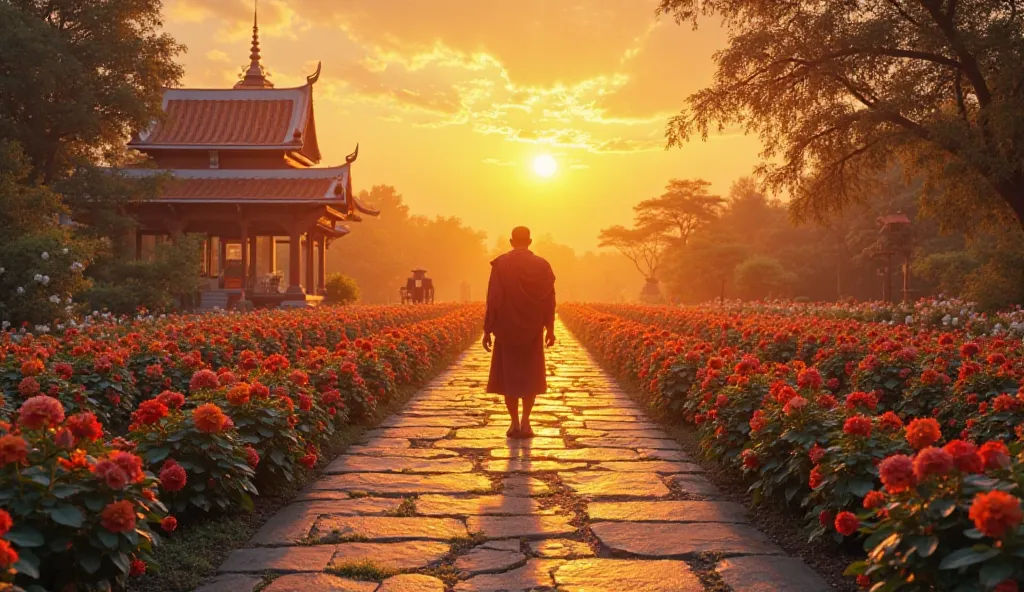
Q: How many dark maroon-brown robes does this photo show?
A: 1